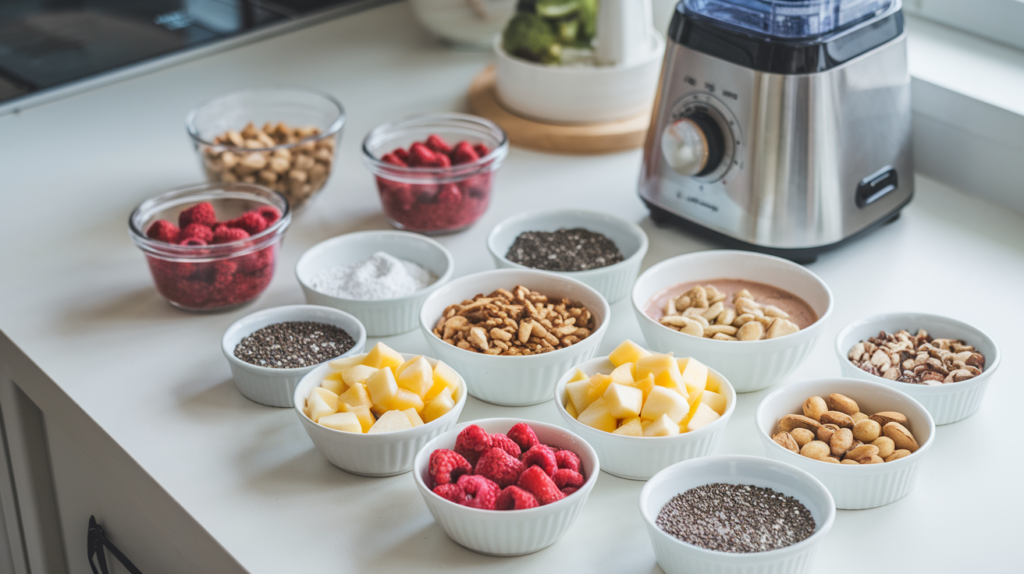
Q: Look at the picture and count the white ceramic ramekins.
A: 11